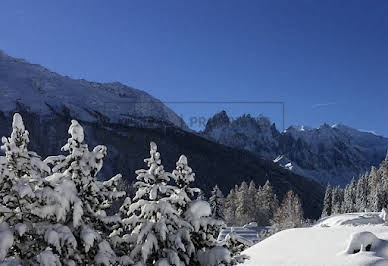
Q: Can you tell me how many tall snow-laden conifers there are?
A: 4